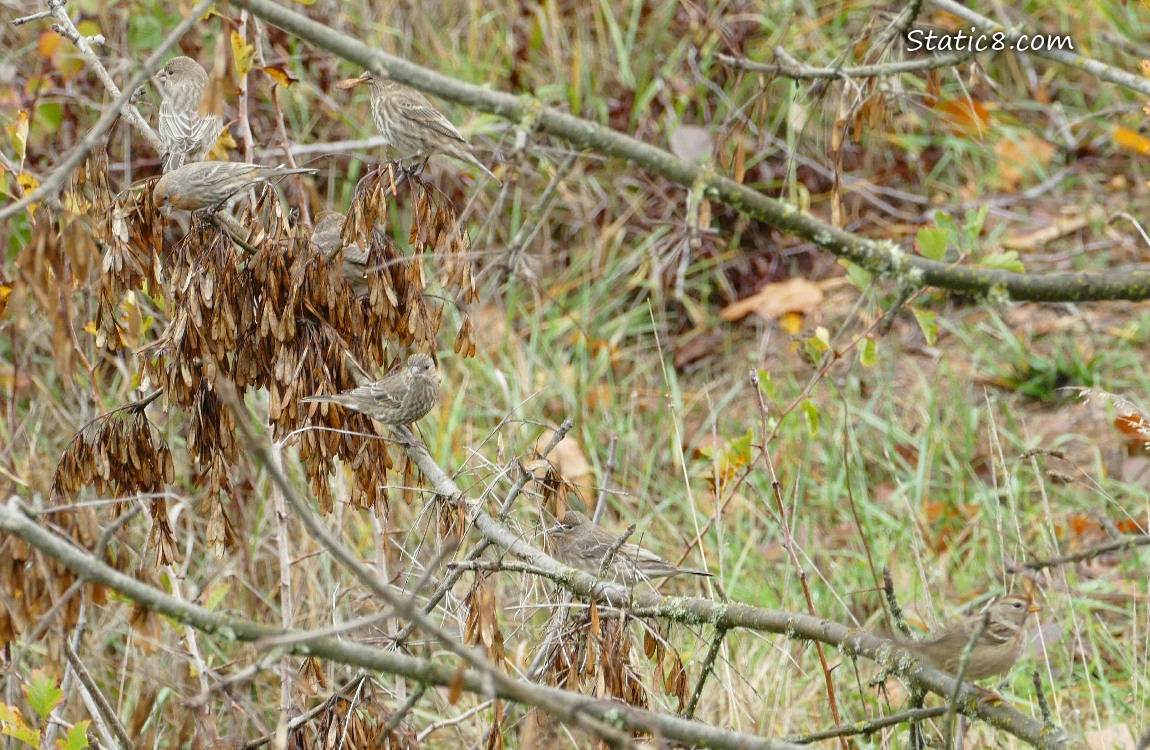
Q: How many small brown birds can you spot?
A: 7